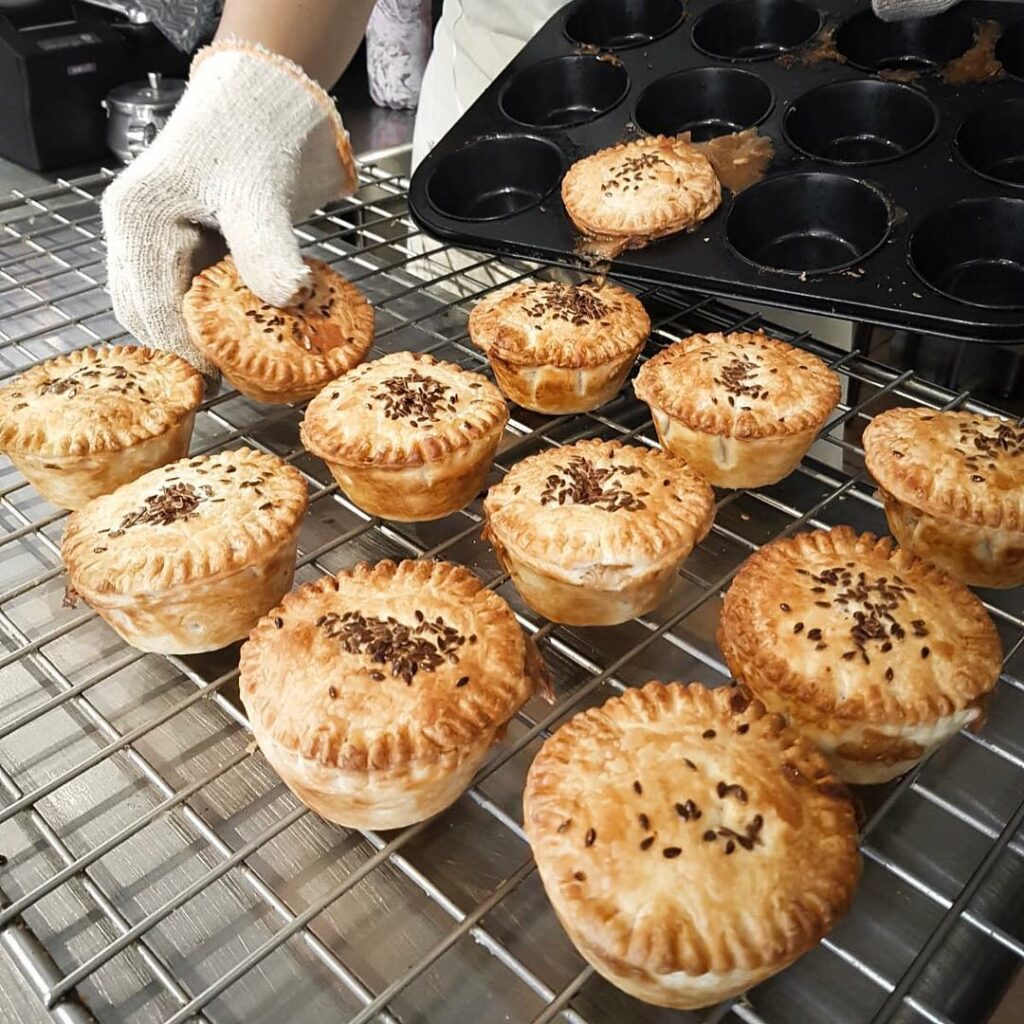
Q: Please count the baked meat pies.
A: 12